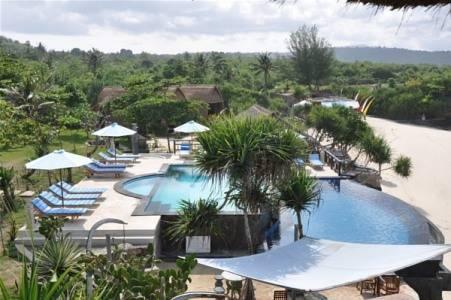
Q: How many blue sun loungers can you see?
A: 11